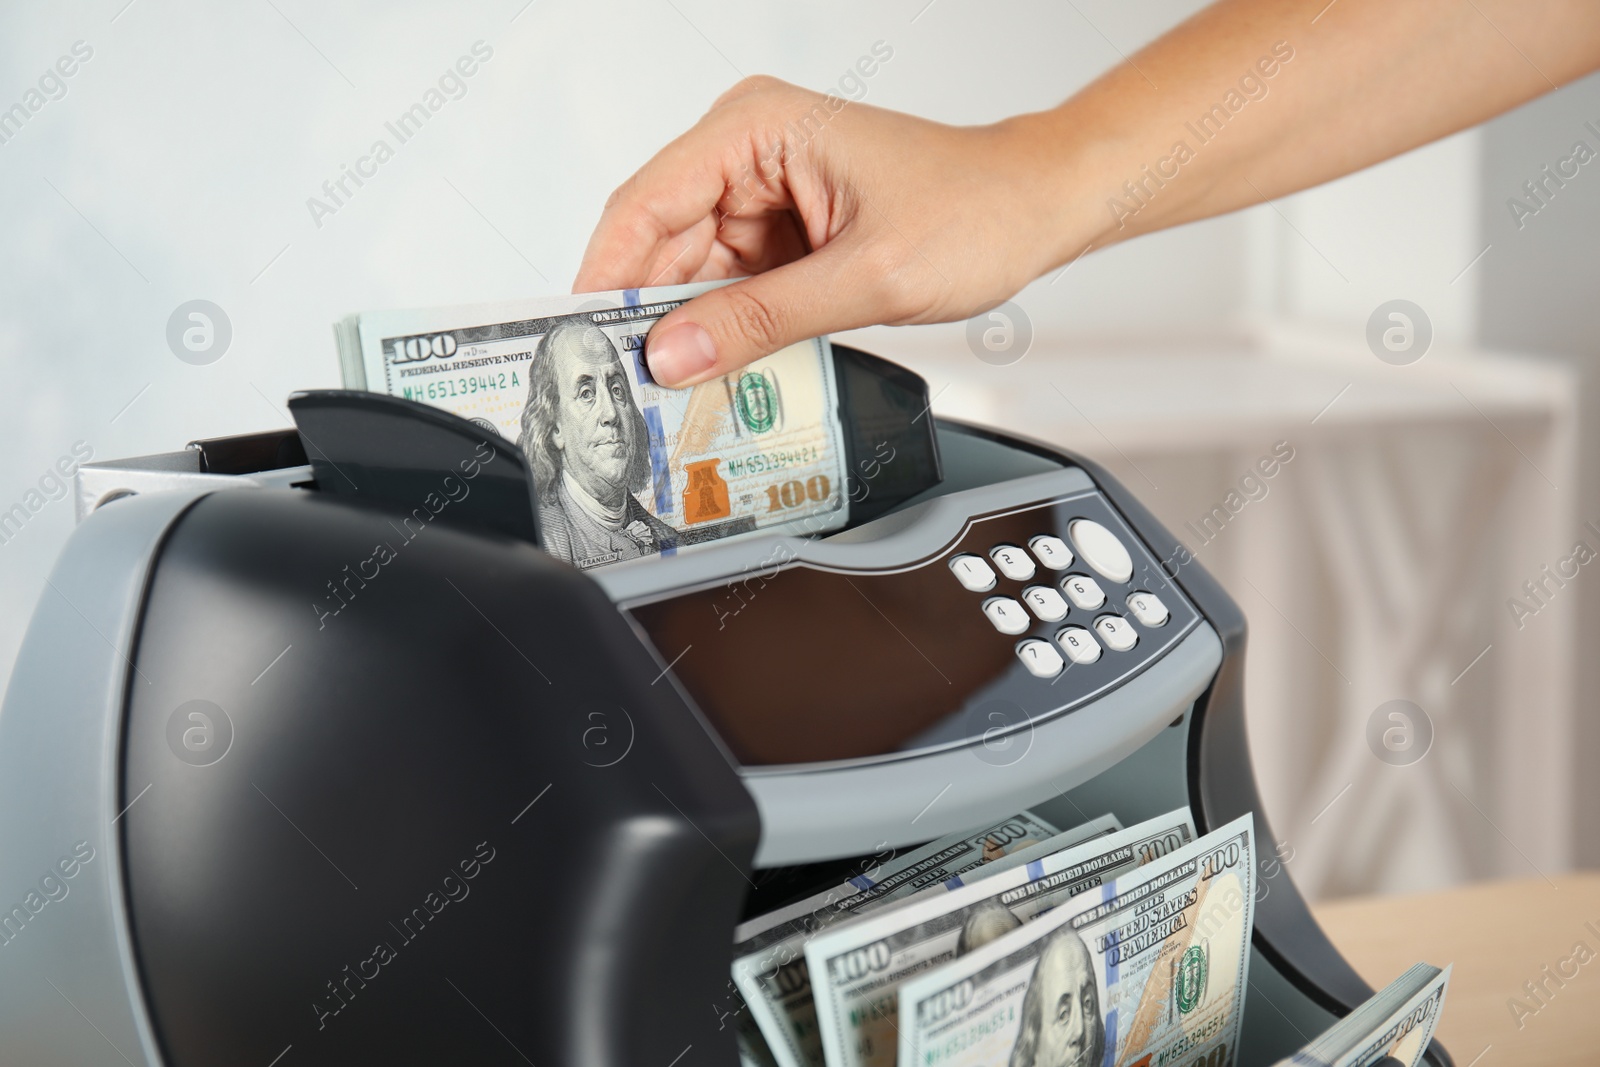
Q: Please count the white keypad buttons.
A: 11